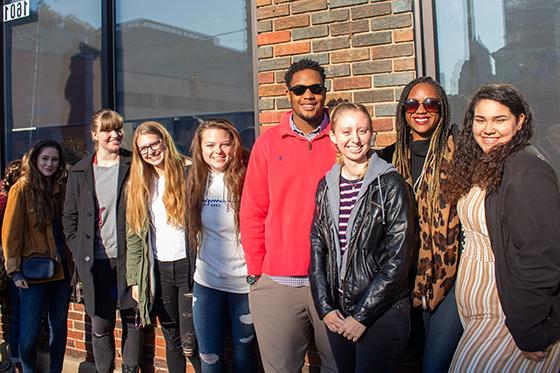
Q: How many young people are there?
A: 8